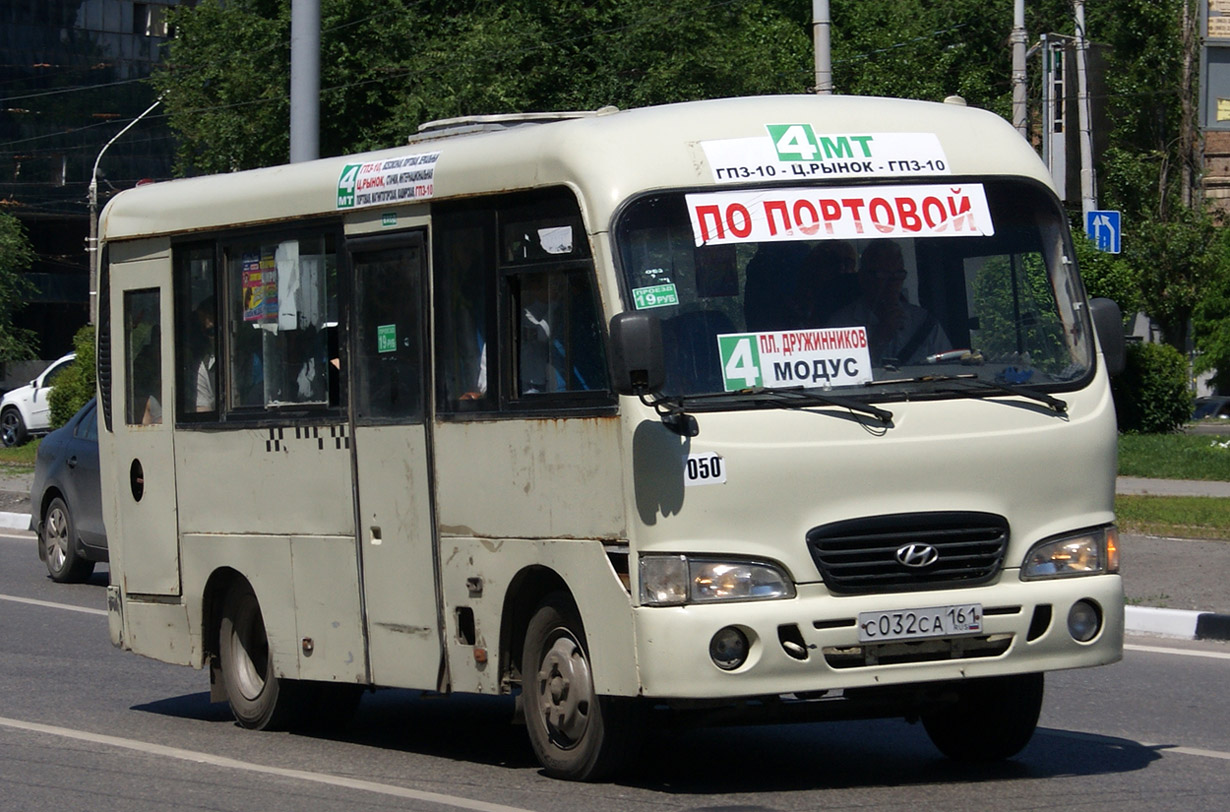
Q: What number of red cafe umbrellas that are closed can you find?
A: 0